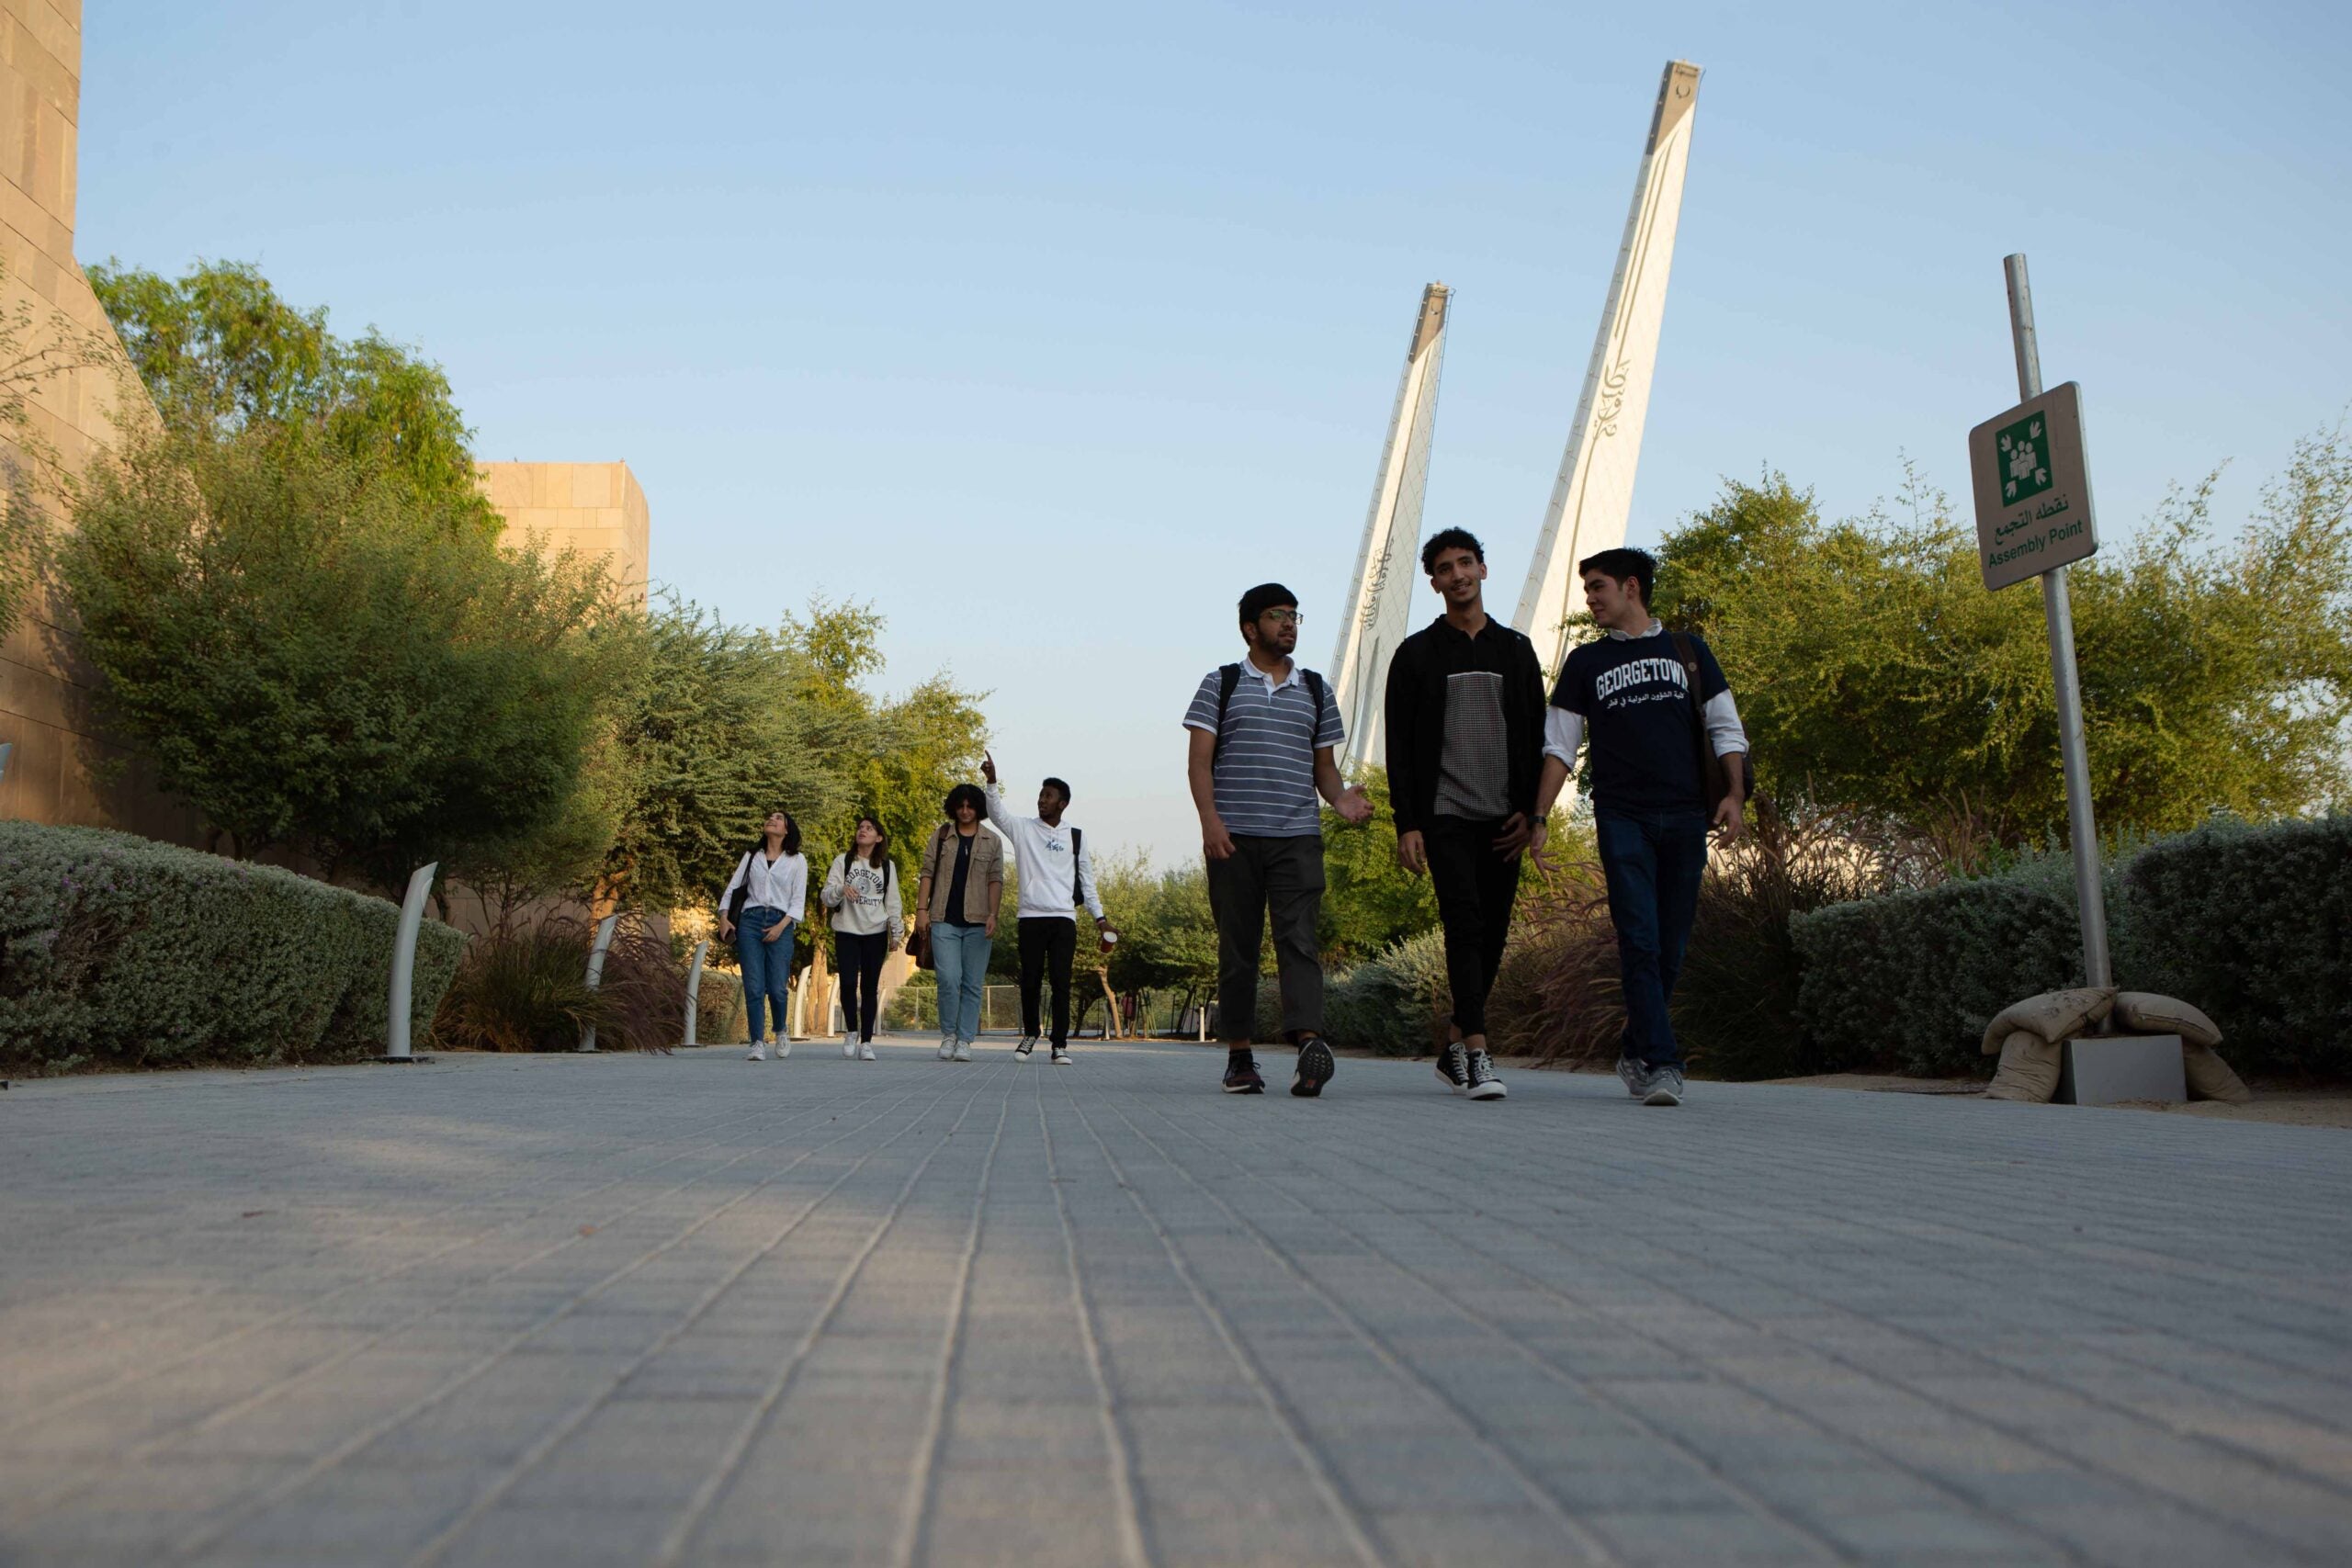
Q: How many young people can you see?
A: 7